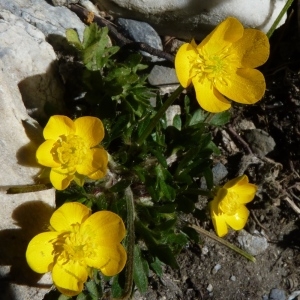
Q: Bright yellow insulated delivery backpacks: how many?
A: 0